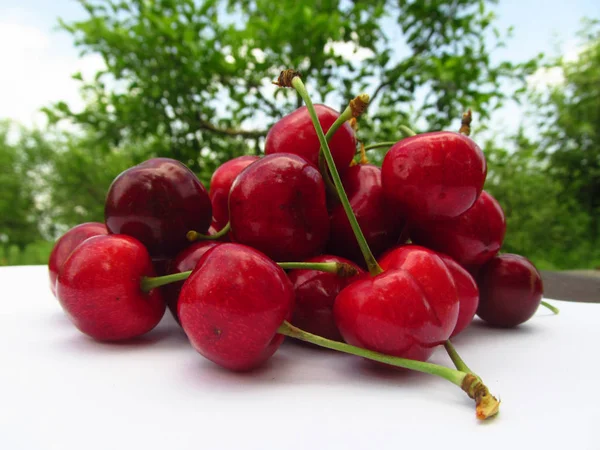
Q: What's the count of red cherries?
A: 15